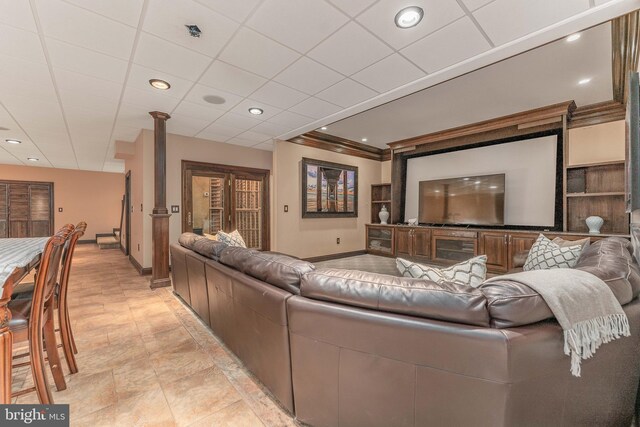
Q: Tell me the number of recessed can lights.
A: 9